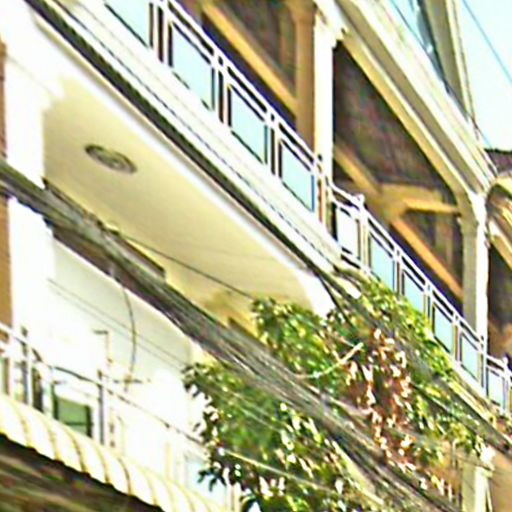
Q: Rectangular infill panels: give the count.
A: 10